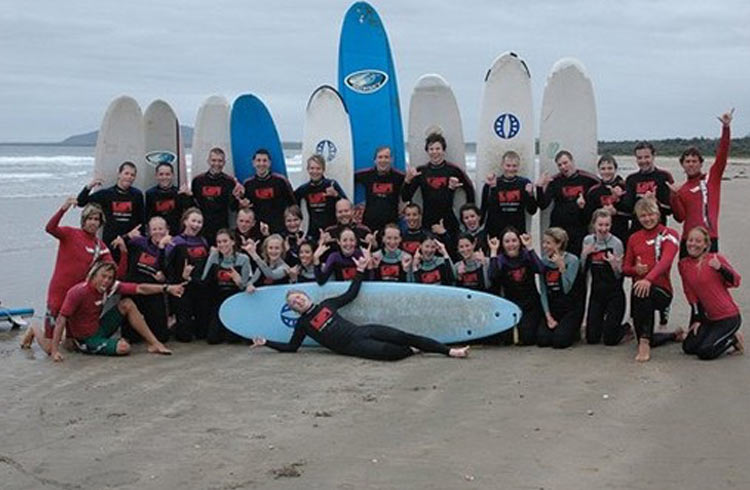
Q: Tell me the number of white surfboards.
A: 7